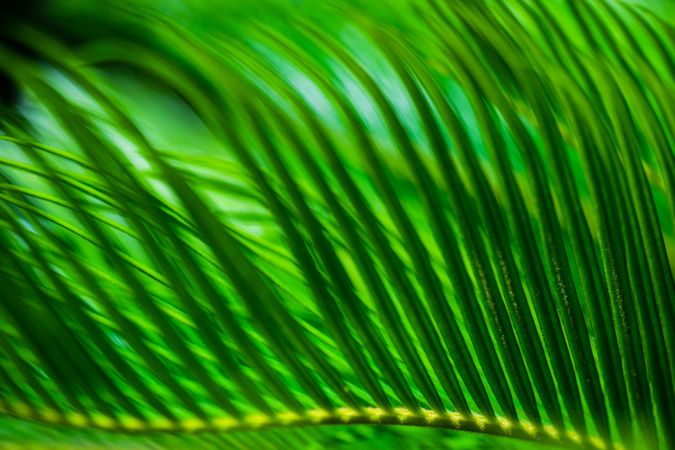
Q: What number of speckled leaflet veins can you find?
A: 4